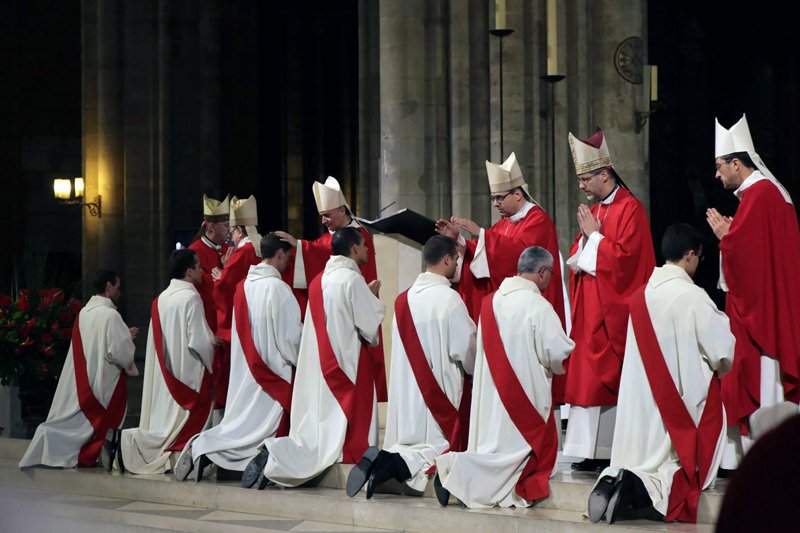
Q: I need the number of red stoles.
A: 7